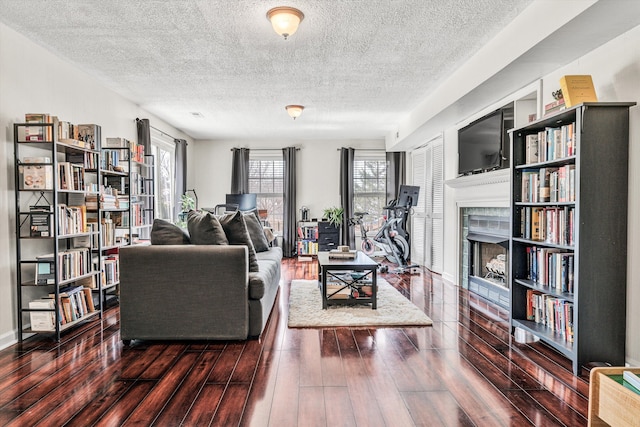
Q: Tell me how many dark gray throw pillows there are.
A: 4